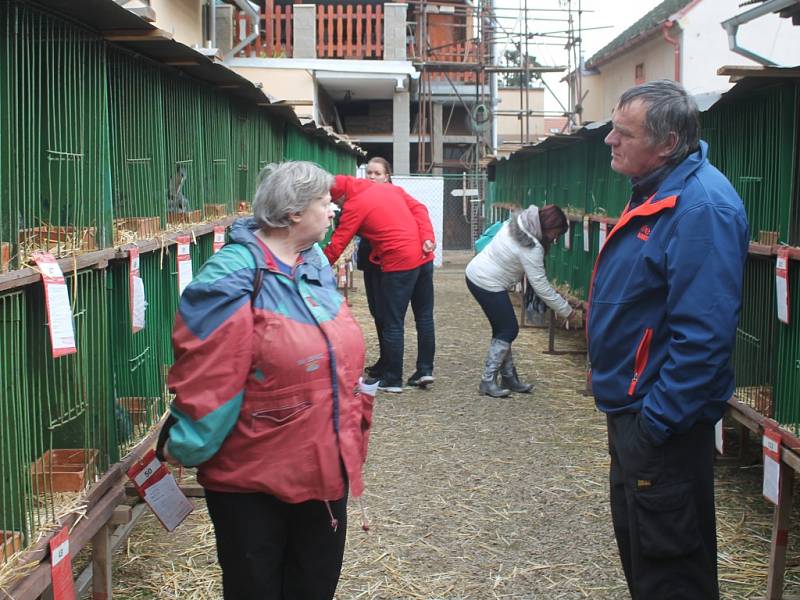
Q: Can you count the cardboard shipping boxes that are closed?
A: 0